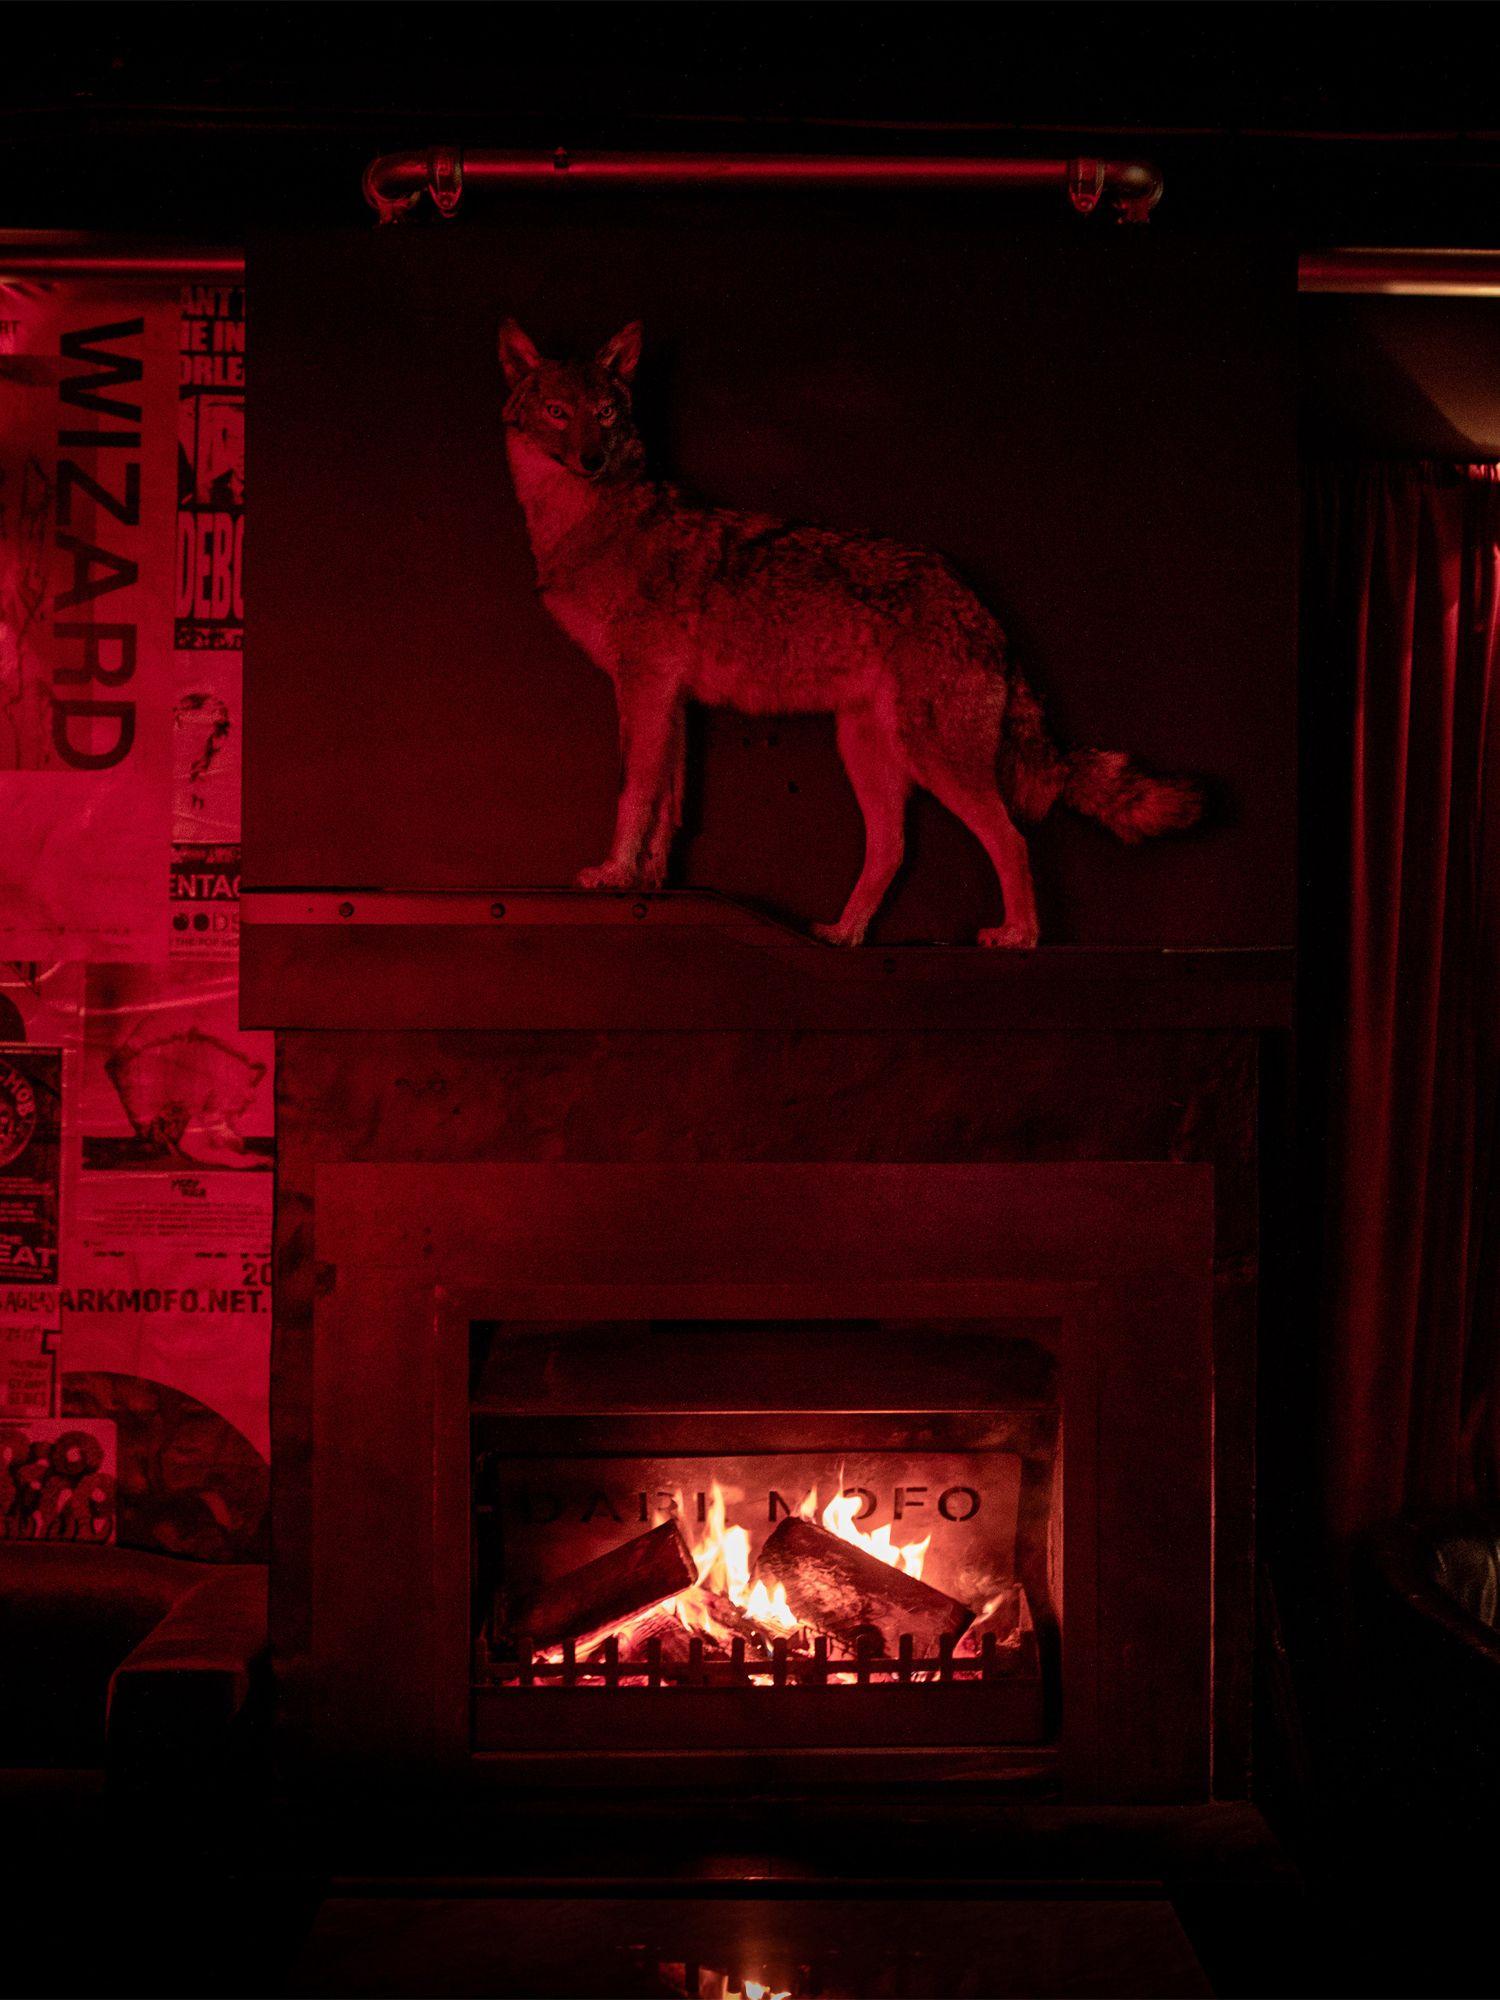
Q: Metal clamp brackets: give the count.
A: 2